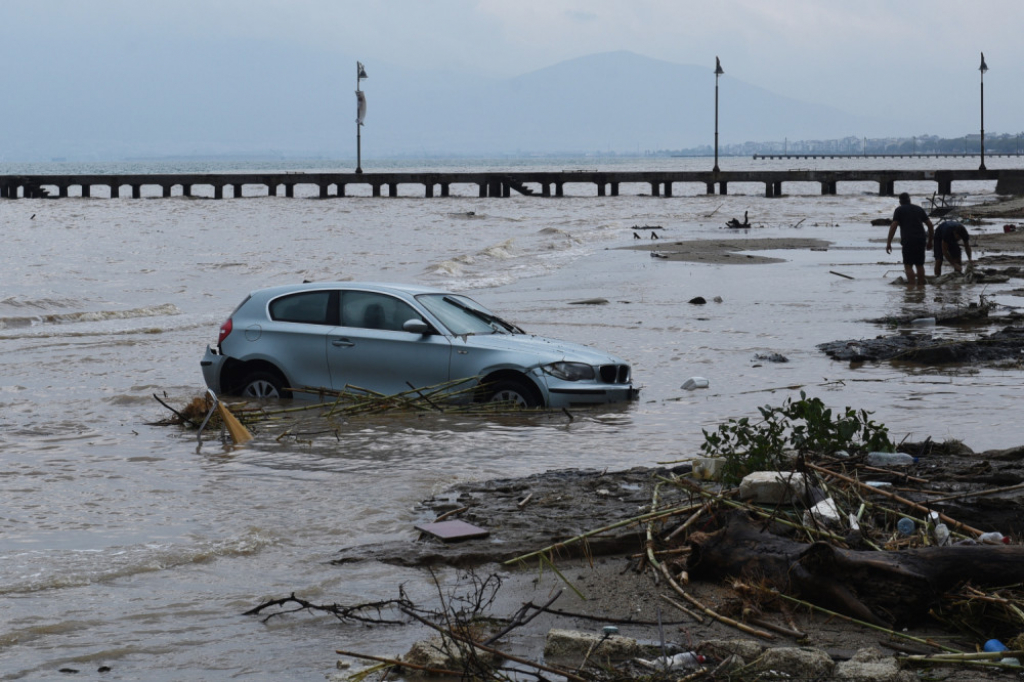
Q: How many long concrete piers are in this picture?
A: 2